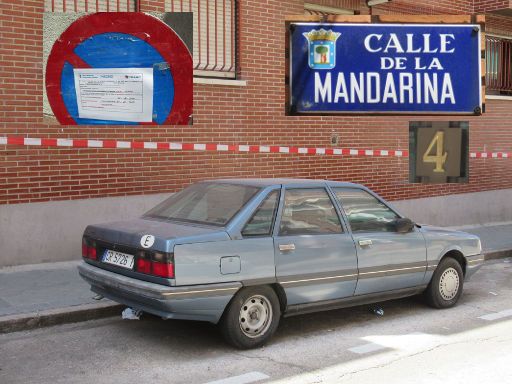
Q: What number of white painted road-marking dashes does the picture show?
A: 3